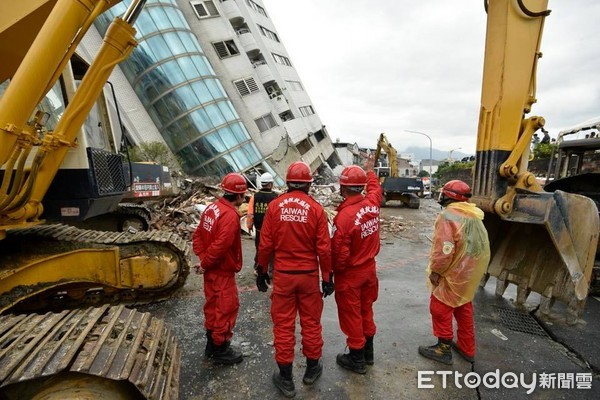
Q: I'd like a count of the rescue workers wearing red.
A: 4